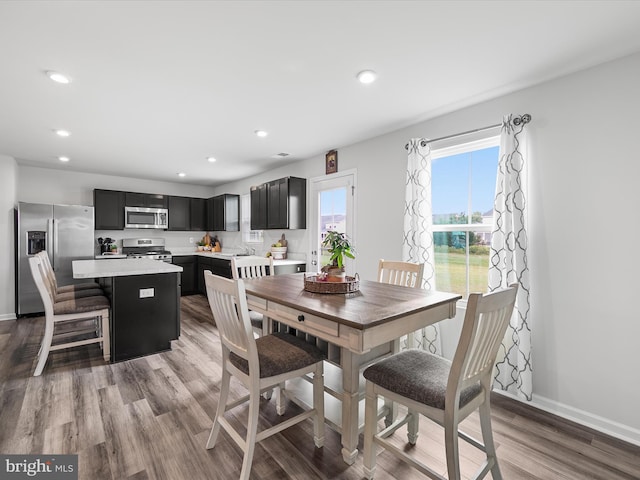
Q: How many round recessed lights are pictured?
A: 7